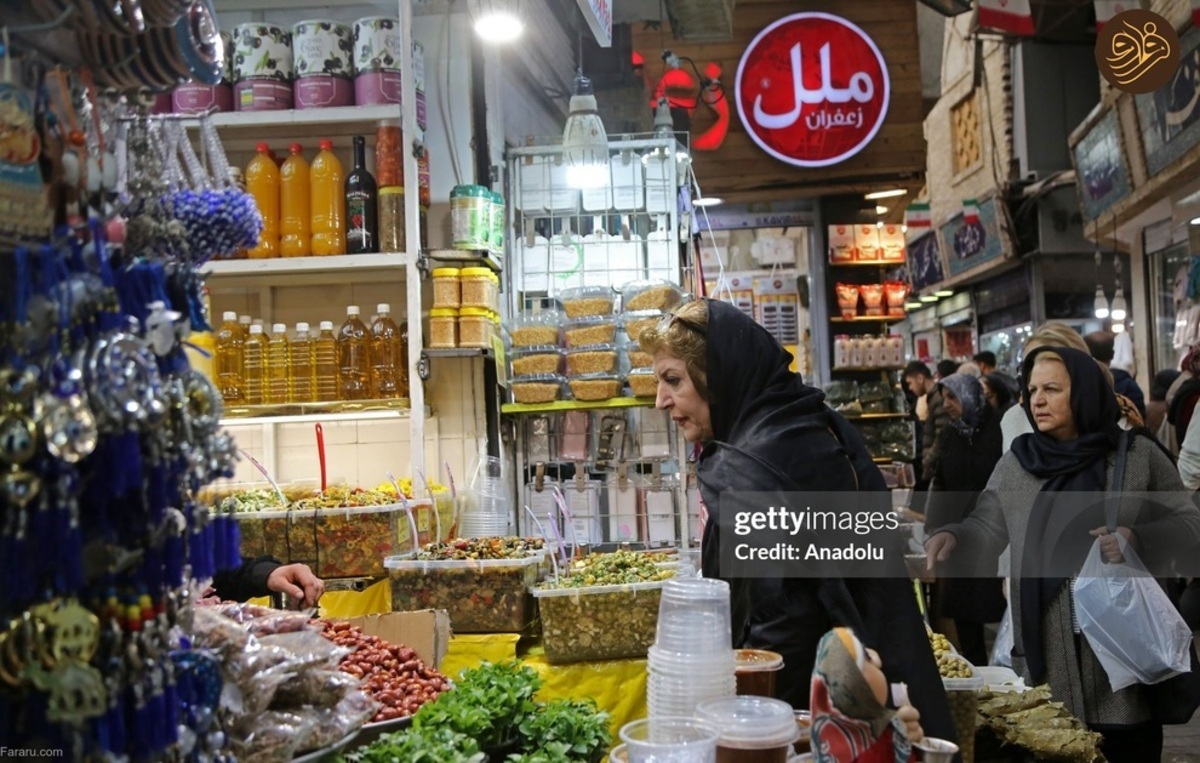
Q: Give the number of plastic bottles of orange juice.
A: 3